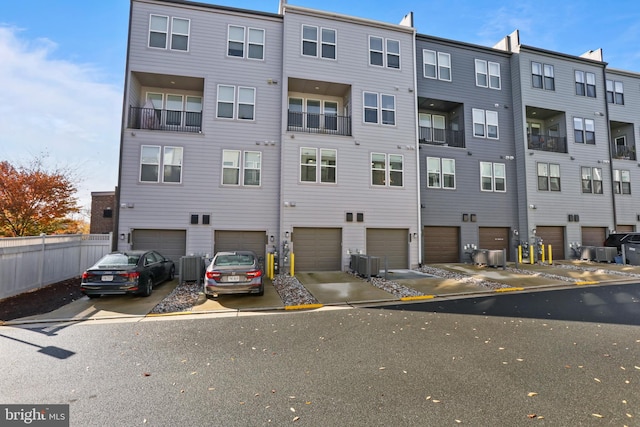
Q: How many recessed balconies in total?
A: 5